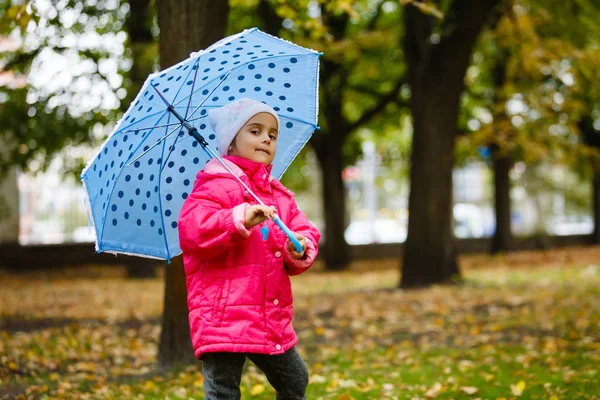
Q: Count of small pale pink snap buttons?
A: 4